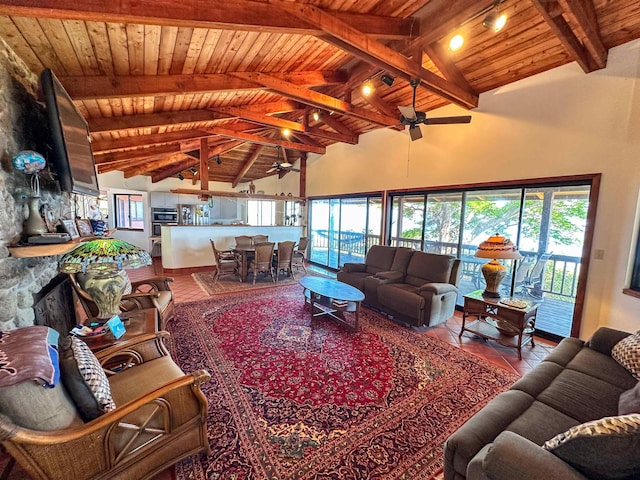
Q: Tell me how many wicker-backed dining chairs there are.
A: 6